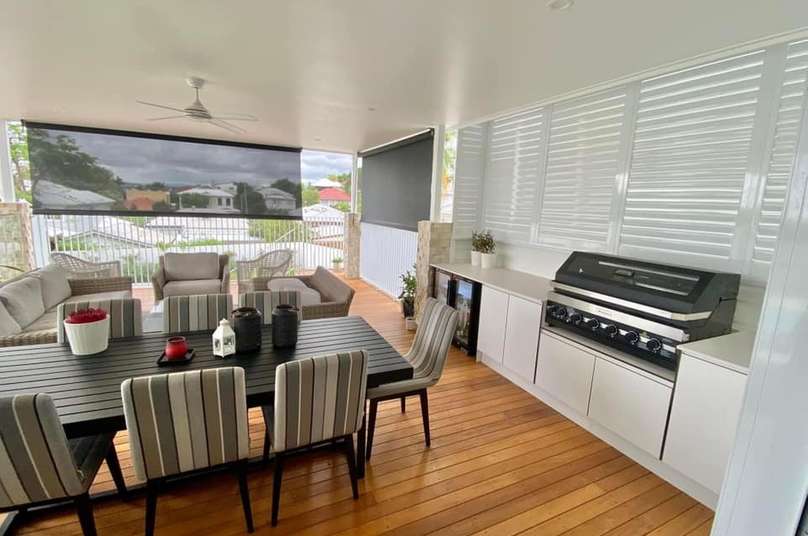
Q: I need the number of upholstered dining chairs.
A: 7